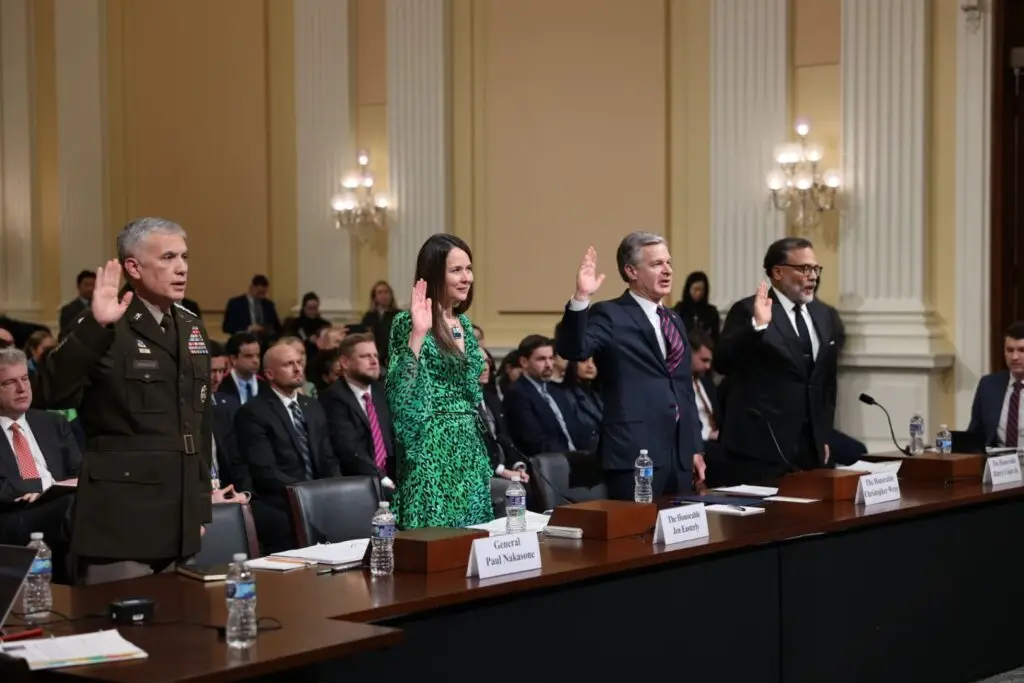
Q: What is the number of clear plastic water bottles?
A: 7